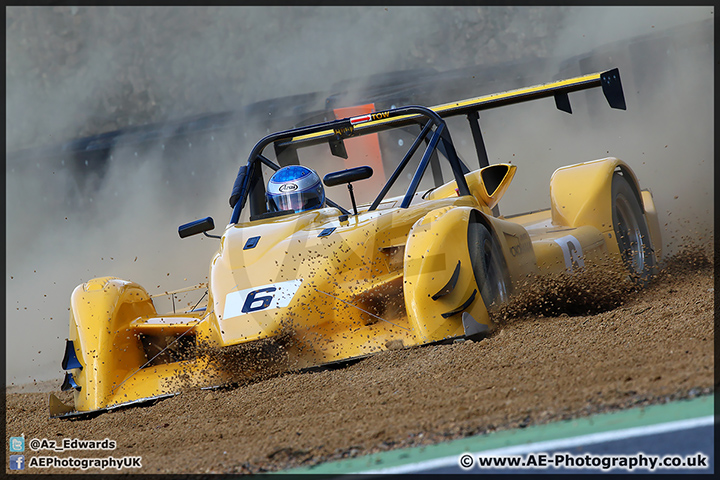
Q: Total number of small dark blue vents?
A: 2